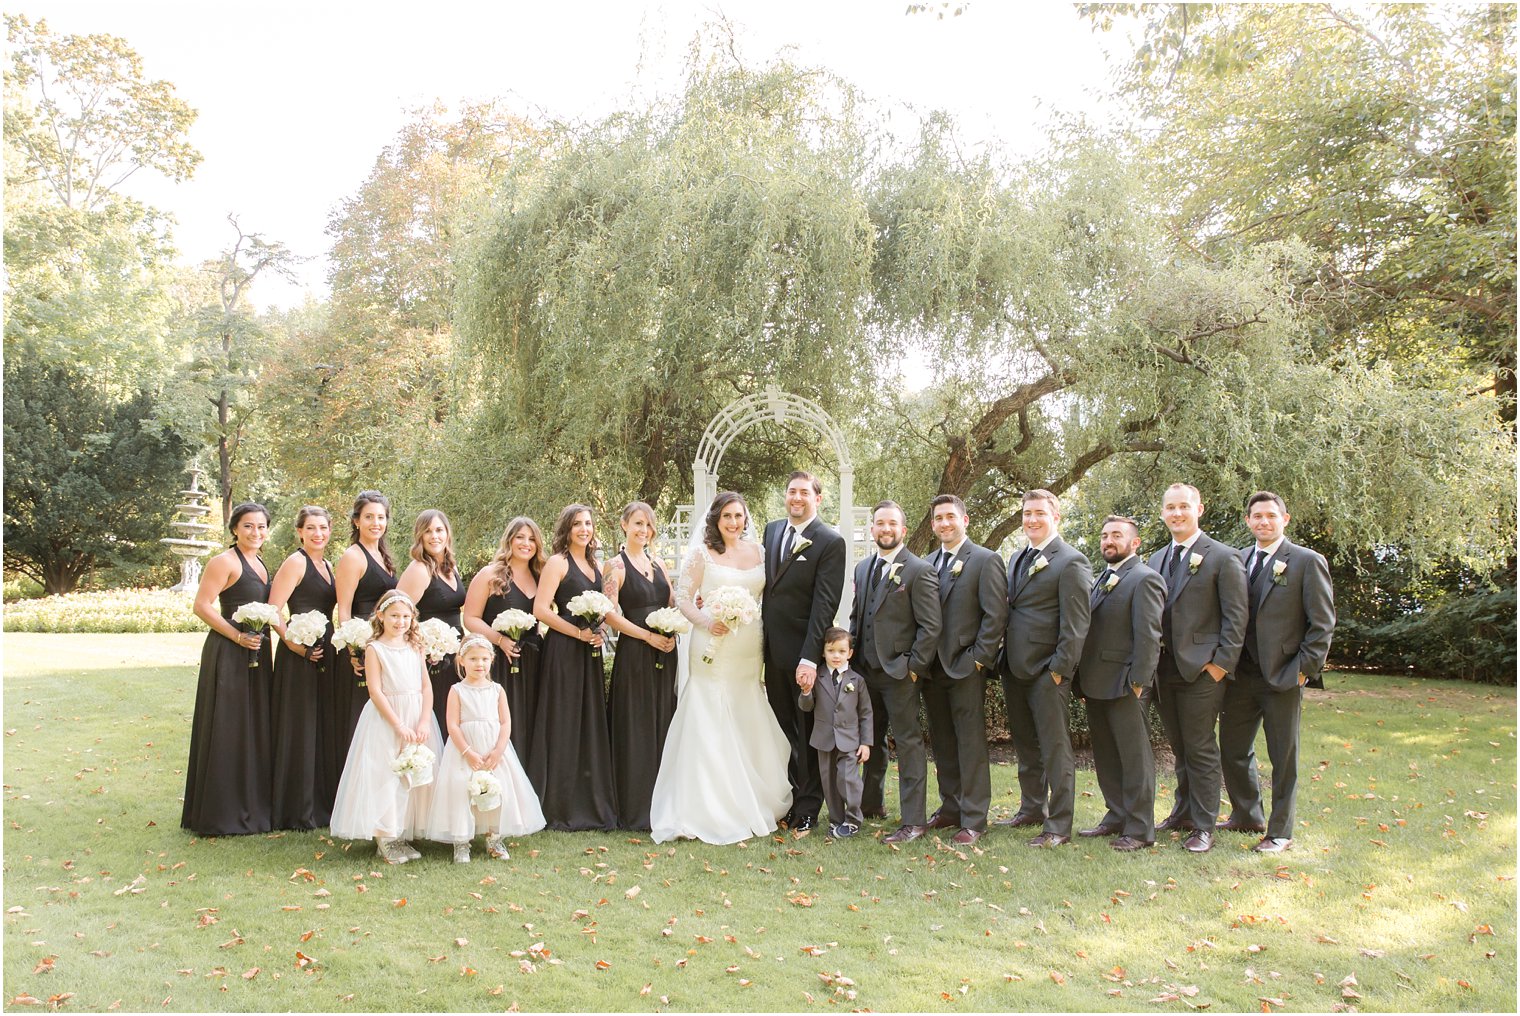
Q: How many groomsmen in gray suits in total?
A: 6